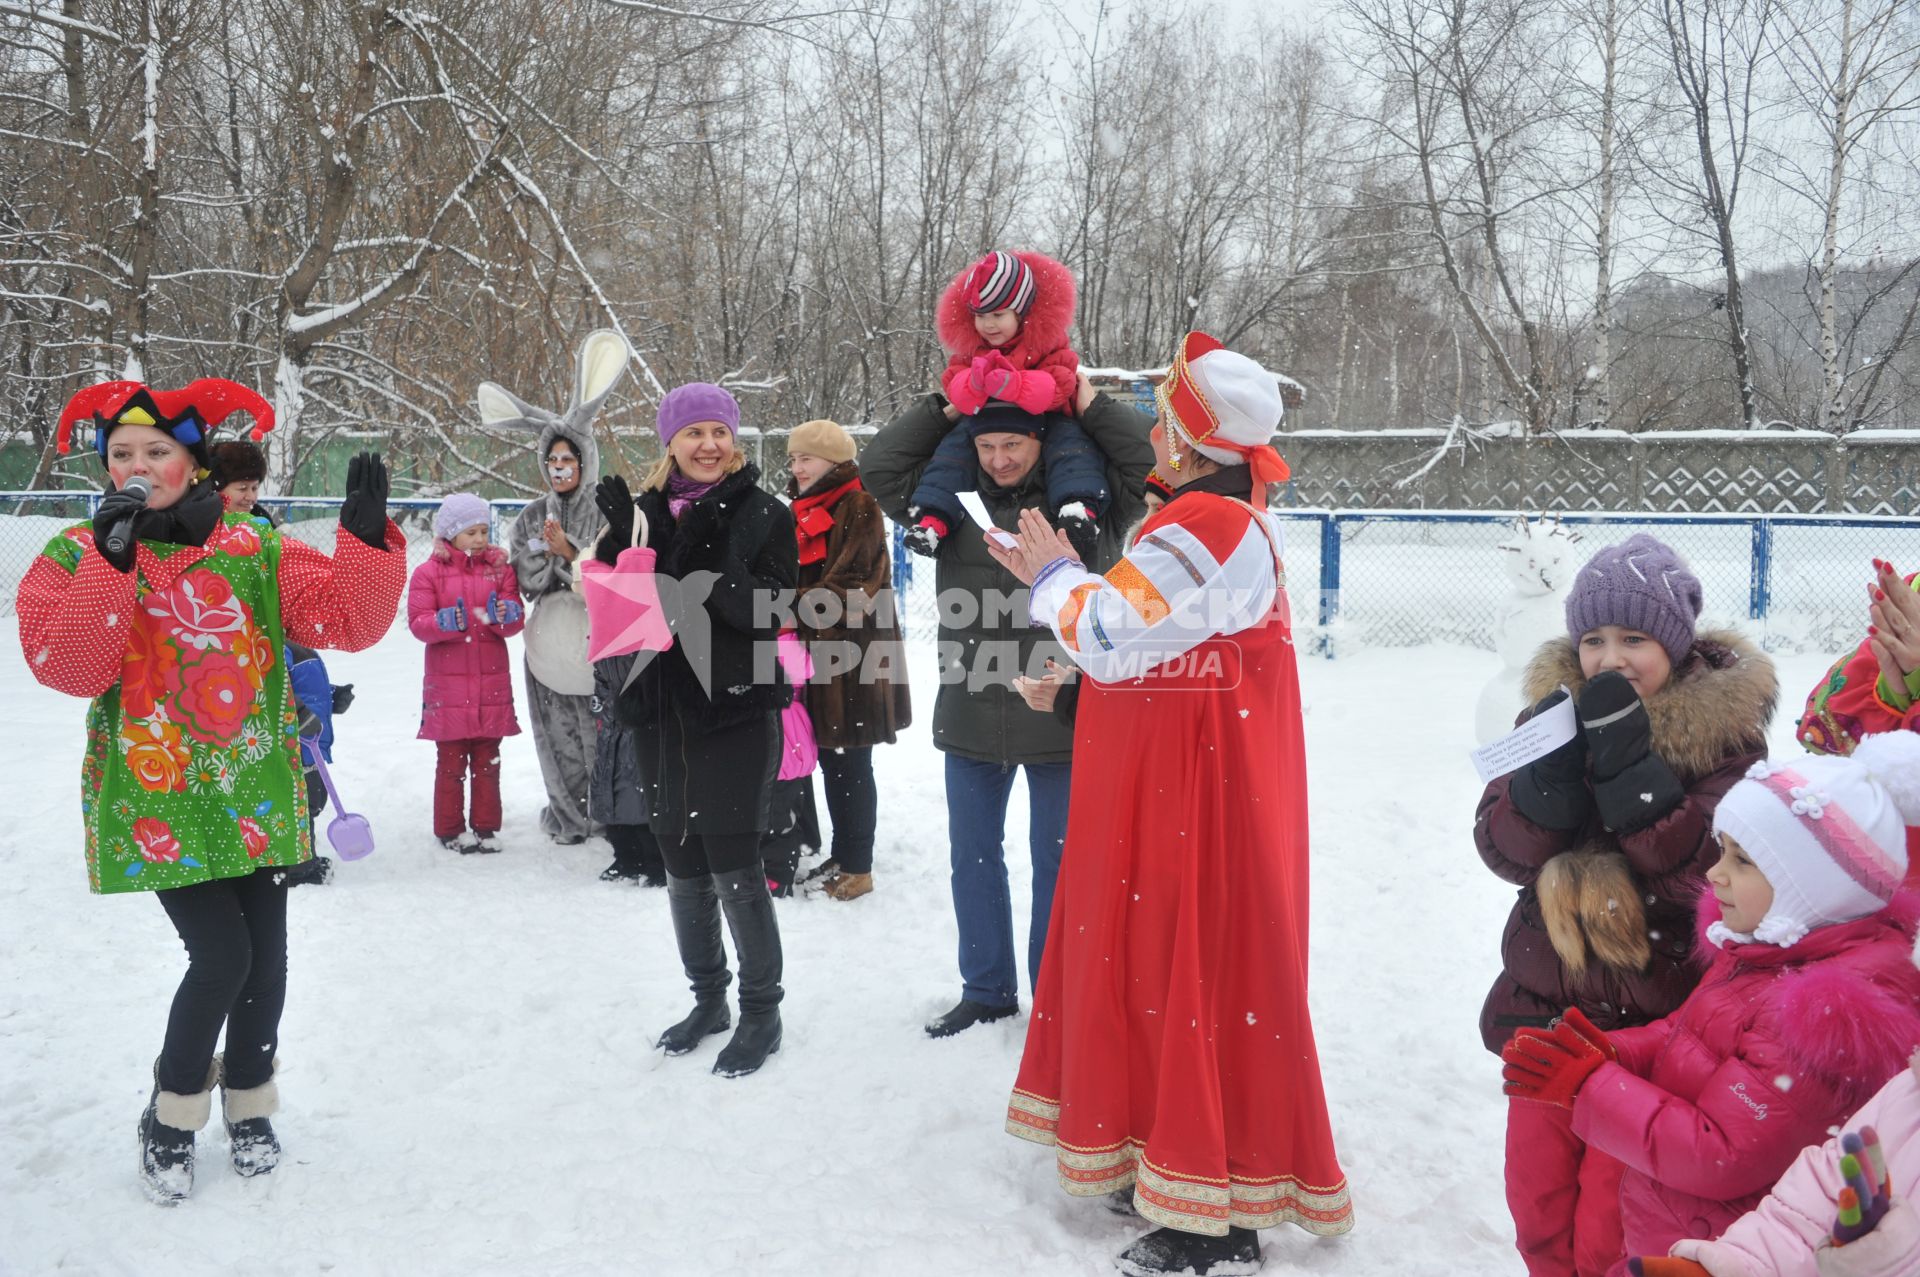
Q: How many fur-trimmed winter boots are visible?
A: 2